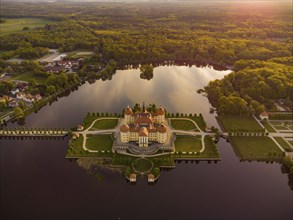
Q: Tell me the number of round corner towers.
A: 4